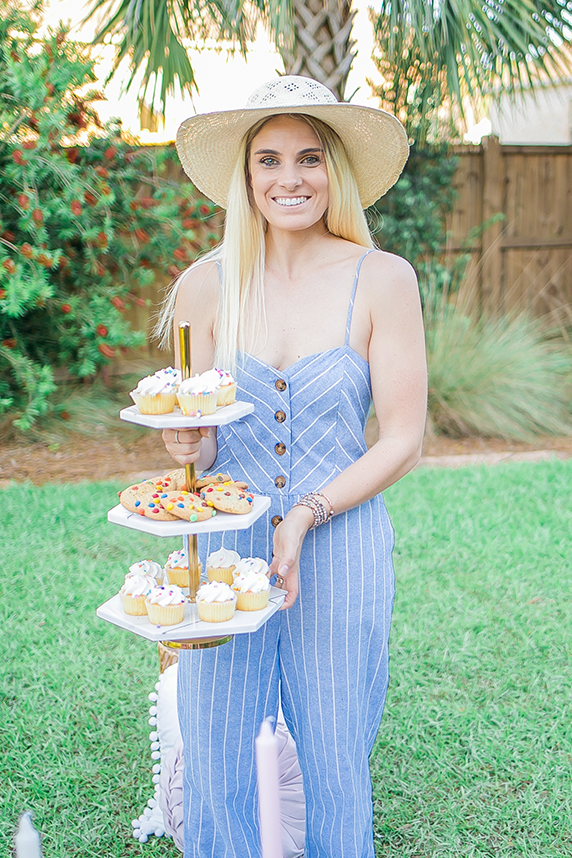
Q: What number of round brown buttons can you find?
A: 5